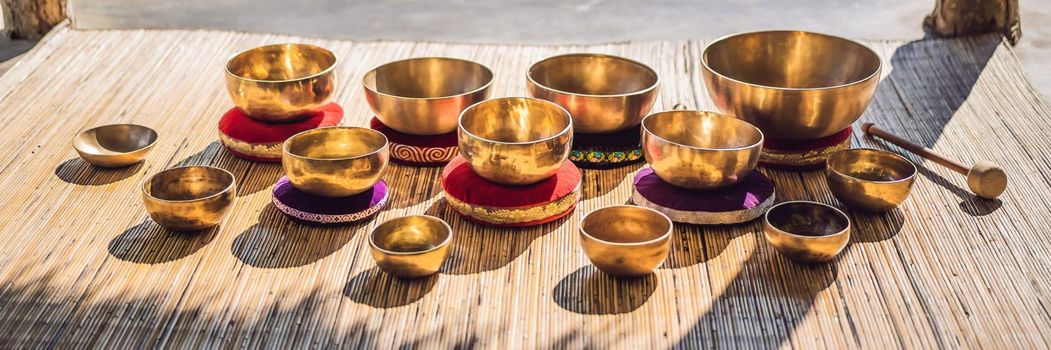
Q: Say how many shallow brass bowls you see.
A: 1